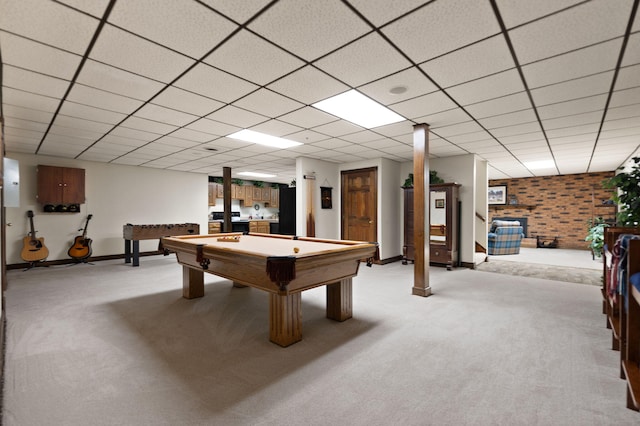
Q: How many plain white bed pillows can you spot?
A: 0